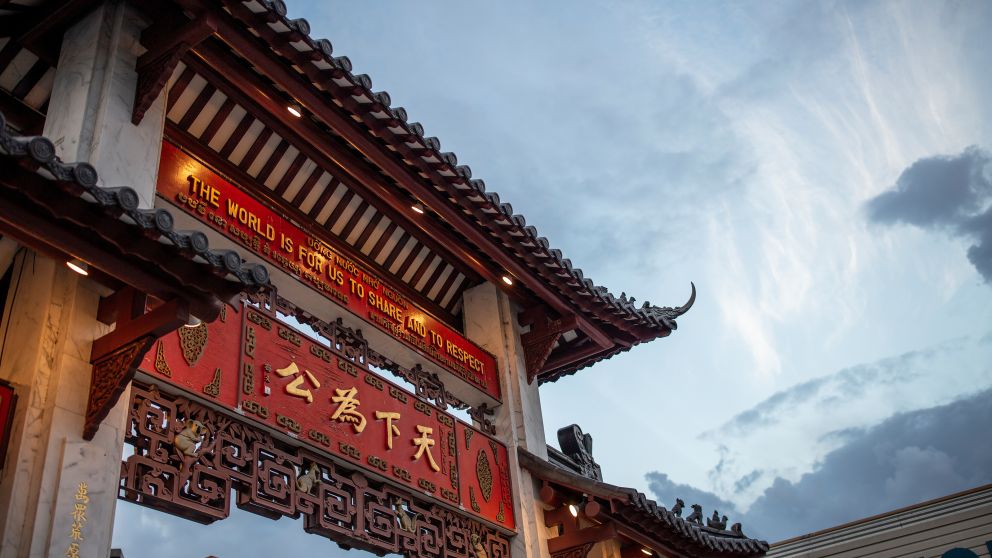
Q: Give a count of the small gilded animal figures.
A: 4